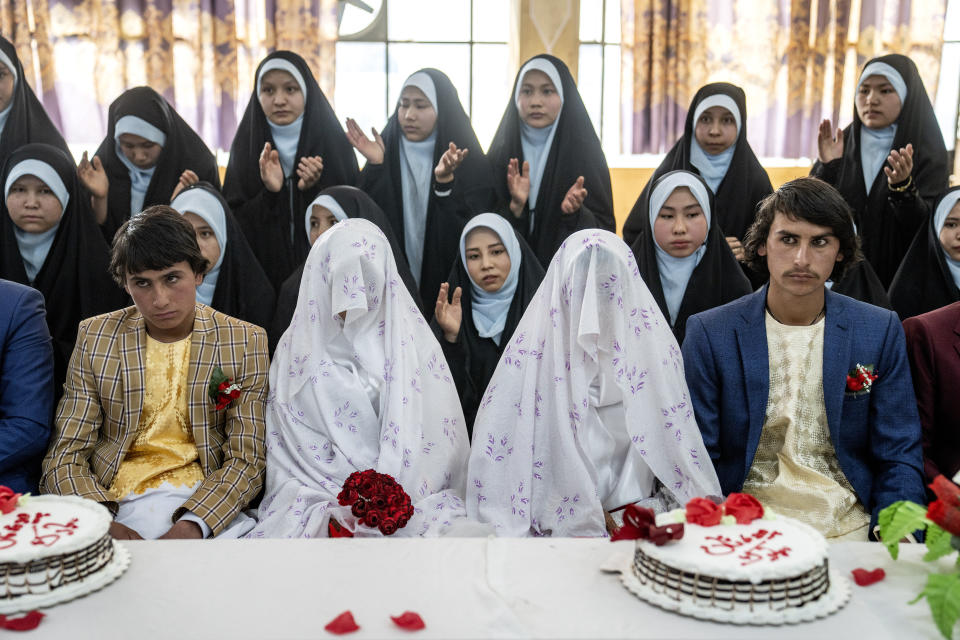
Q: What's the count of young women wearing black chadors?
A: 13